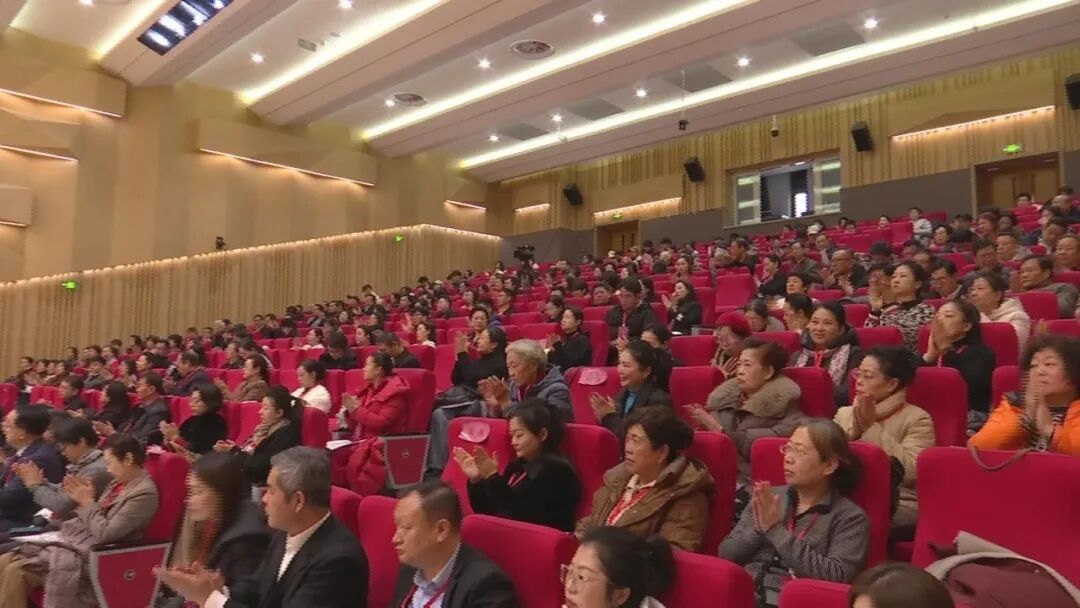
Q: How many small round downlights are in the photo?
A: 11